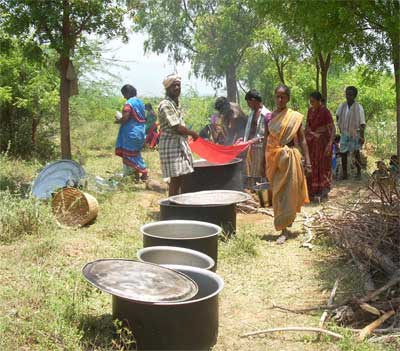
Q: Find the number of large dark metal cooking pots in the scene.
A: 5